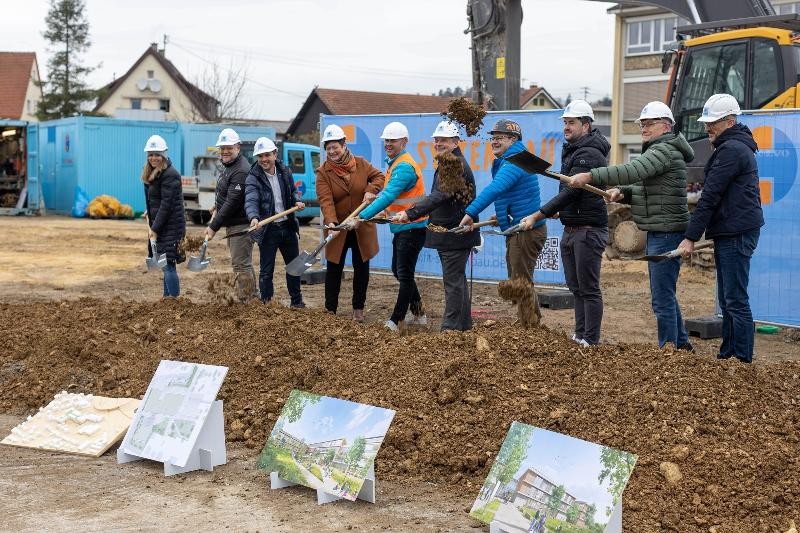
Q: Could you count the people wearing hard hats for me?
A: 10